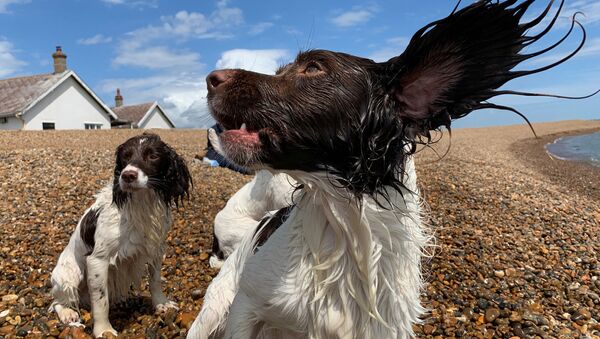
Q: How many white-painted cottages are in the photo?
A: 2